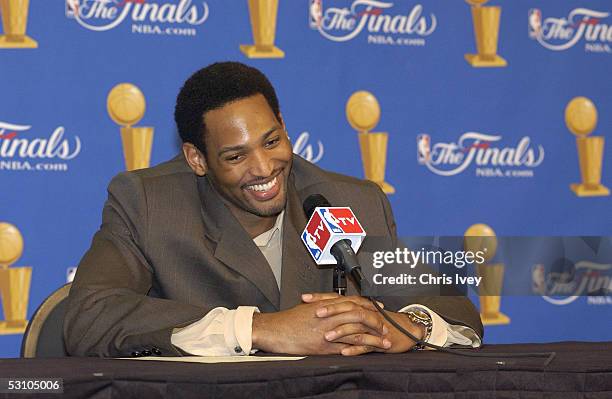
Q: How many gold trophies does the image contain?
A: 8